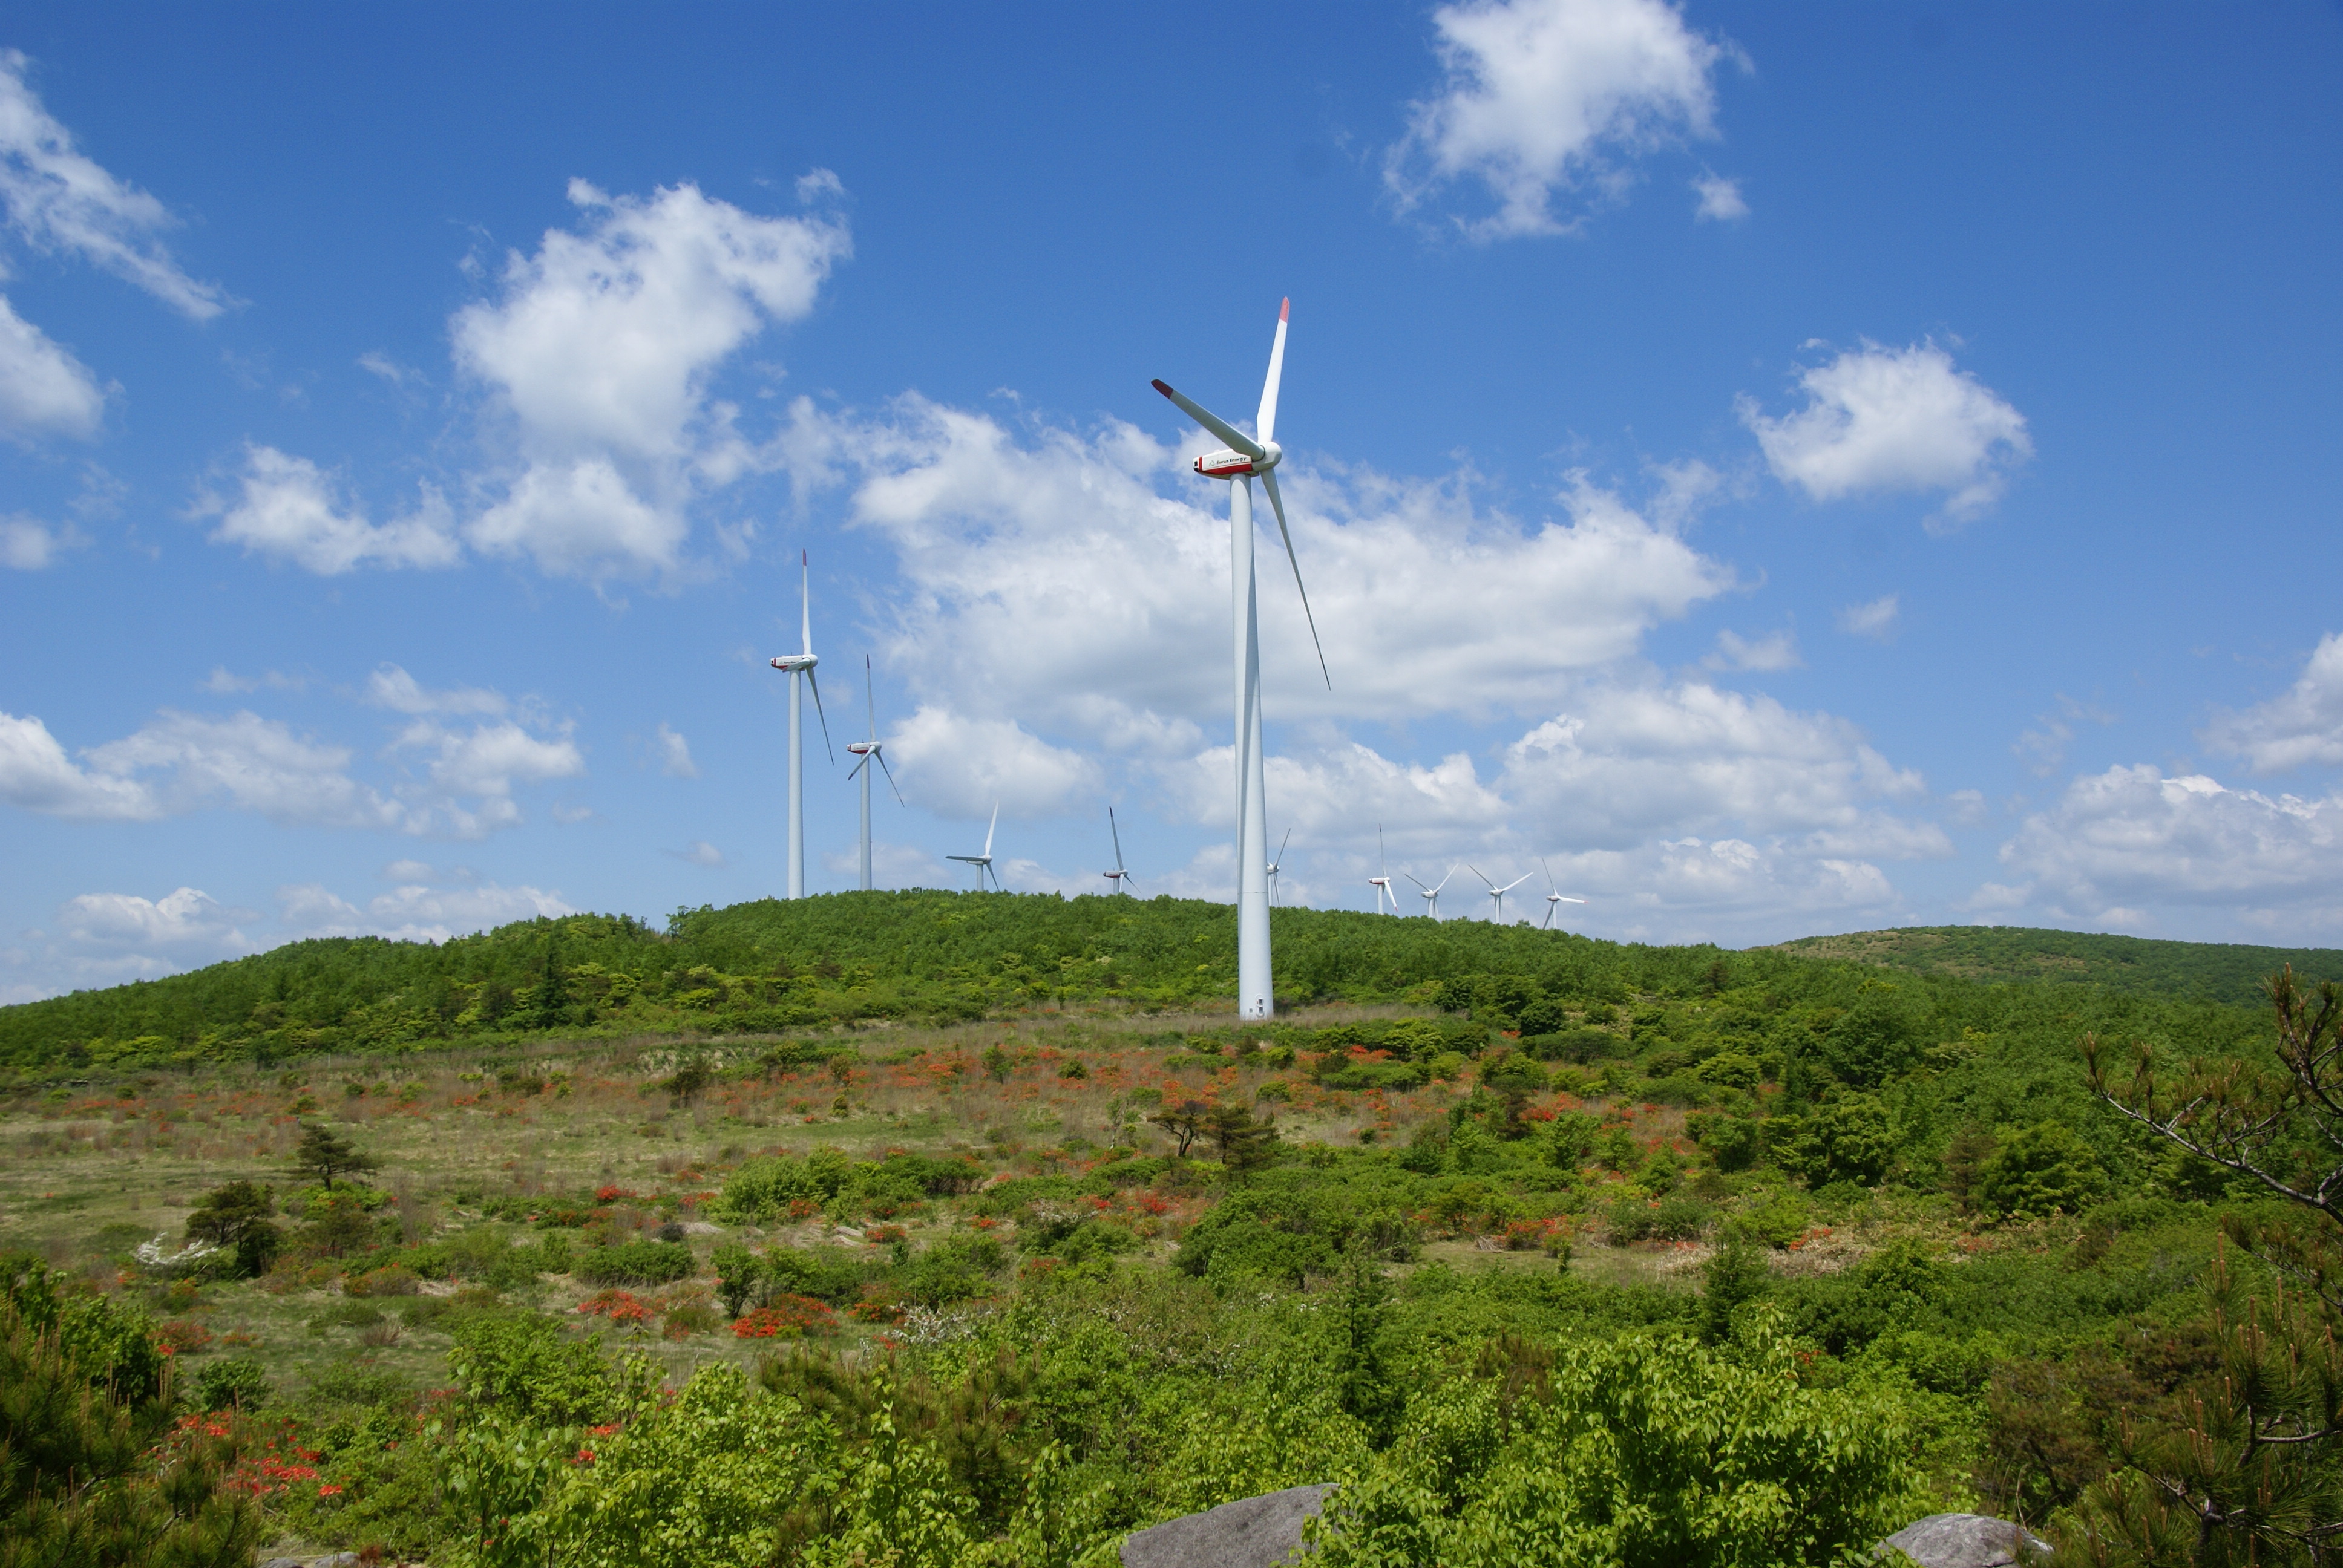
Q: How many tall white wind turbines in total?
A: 10